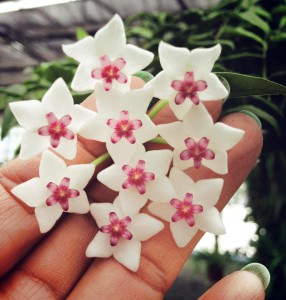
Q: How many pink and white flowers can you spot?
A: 9